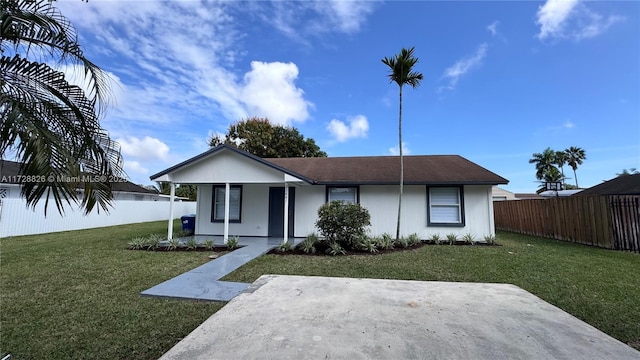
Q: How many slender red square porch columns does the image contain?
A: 0